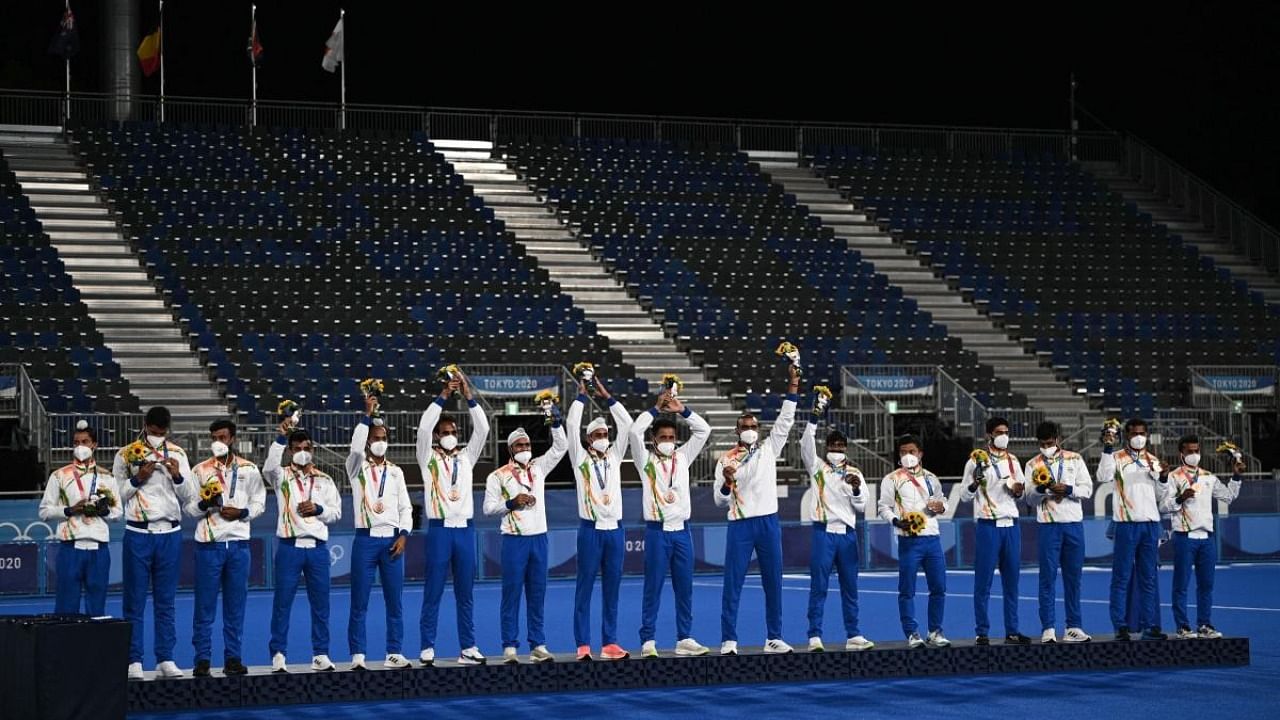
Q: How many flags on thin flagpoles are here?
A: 4